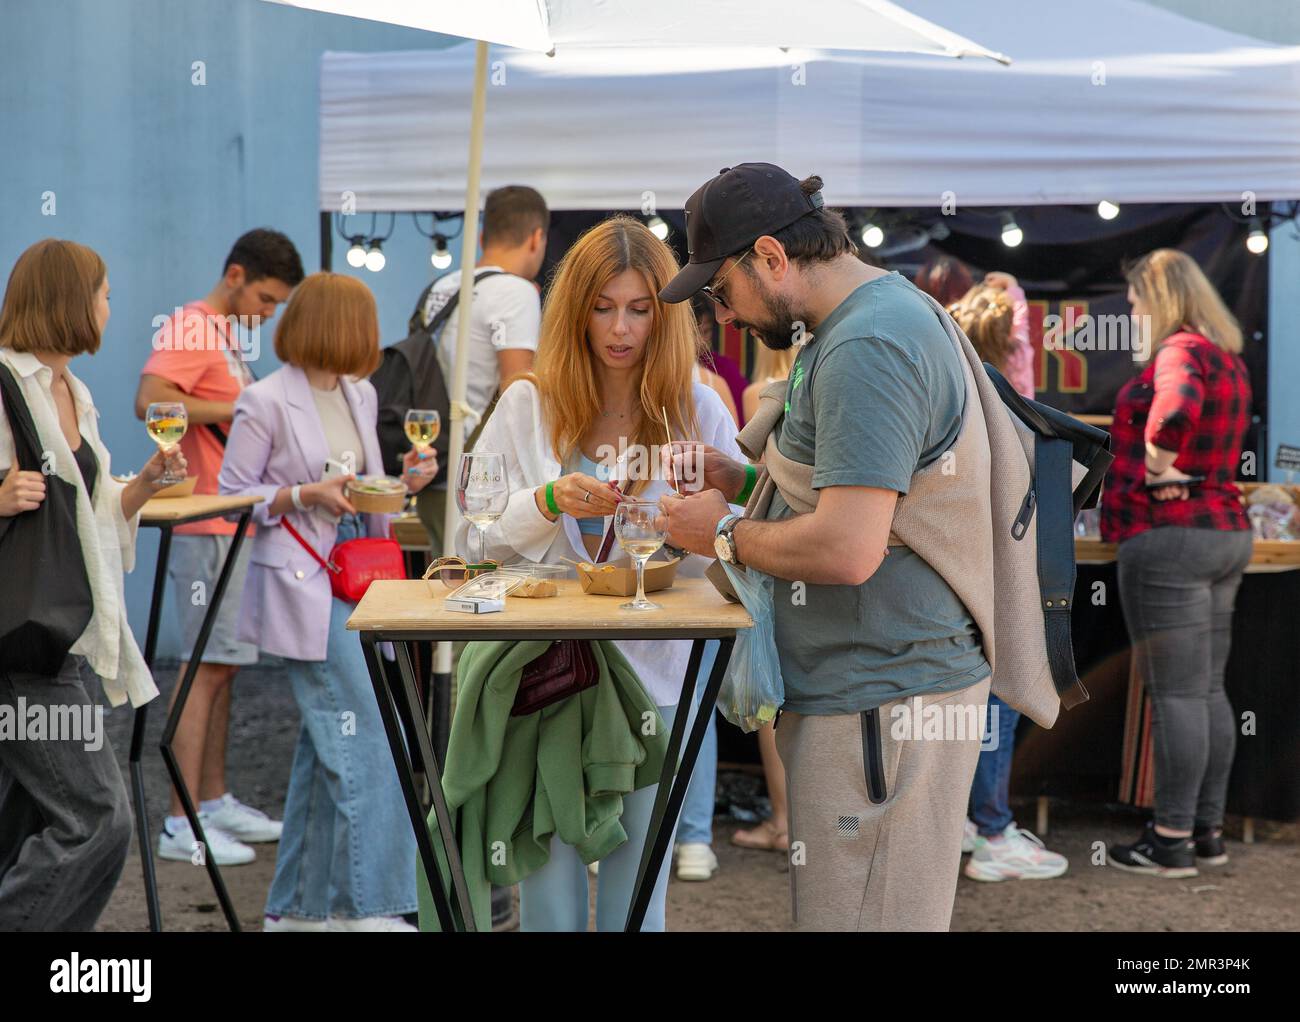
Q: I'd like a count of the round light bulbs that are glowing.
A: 8